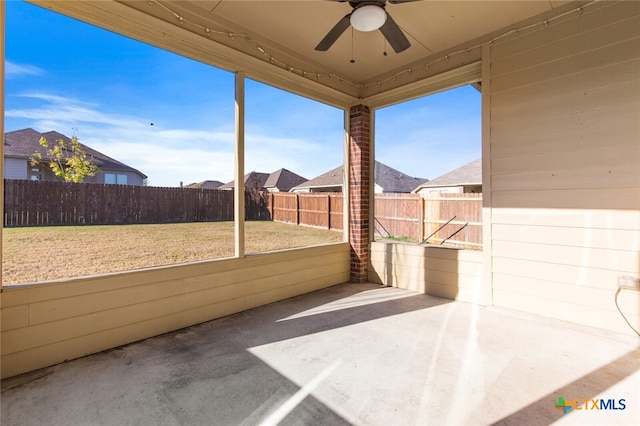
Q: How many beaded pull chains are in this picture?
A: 2